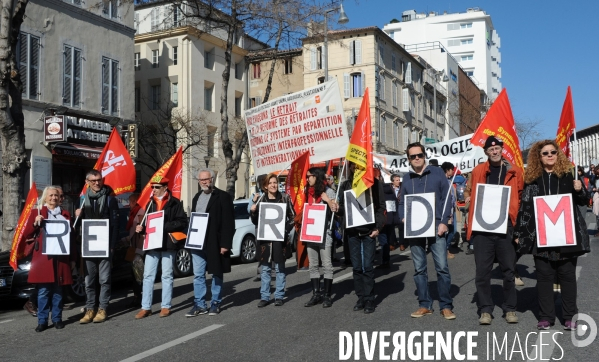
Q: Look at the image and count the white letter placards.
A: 10